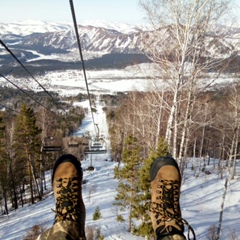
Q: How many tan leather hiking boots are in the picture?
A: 2